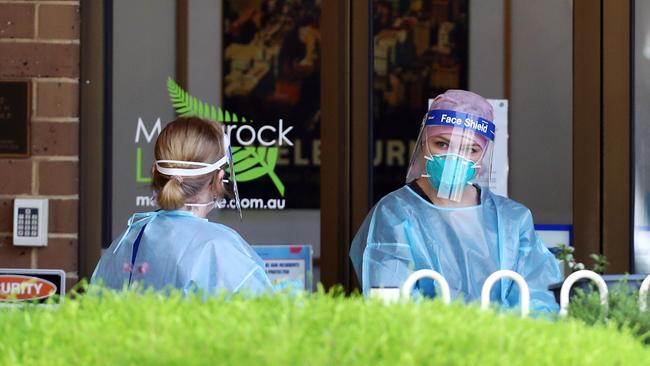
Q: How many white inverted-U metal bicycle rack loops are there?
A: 4